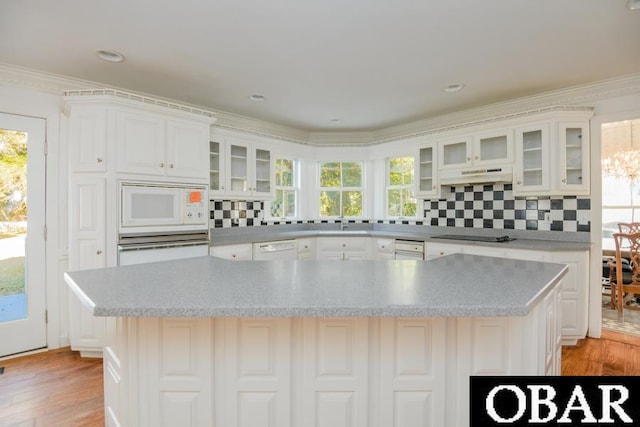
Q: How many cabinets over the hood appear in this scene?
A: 2